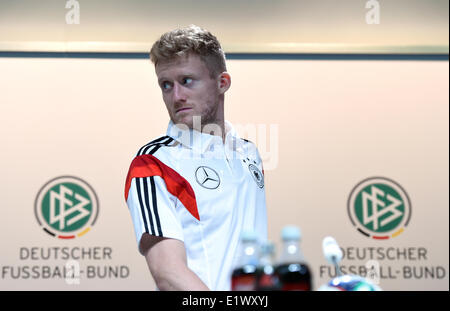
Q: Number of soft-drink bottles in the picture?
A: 3